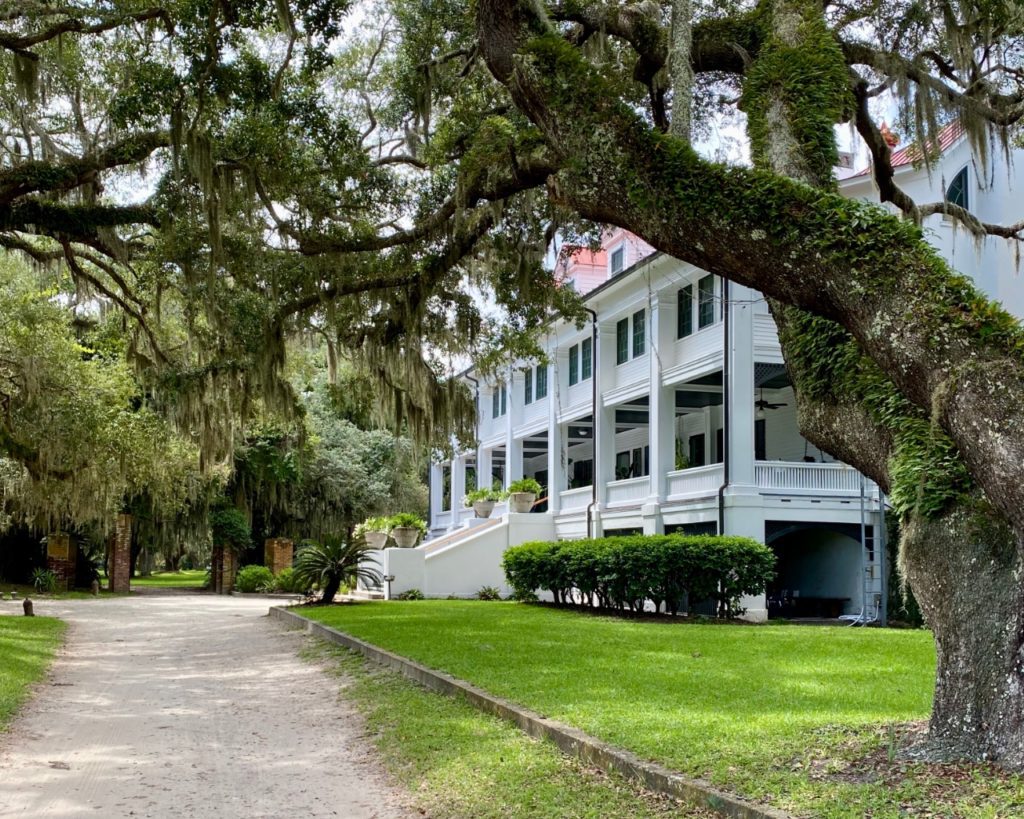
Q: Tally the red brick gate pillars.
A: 4